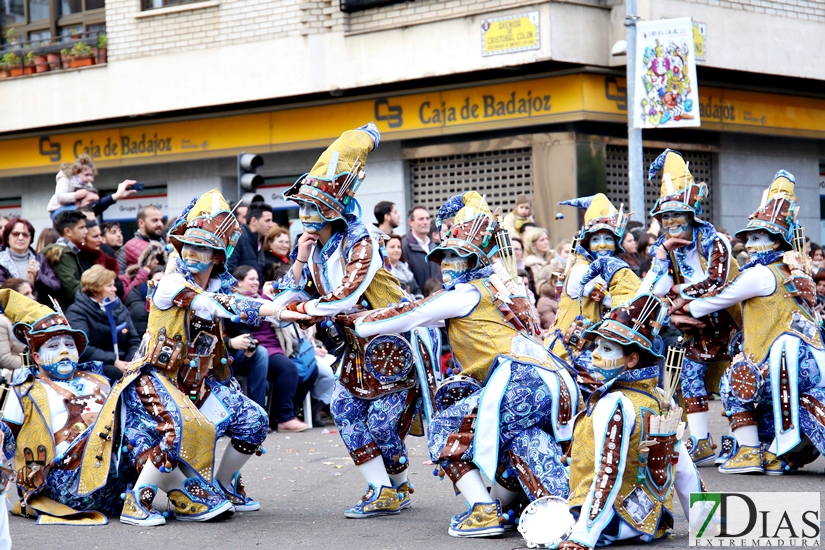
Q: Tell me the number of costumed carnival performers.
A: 8